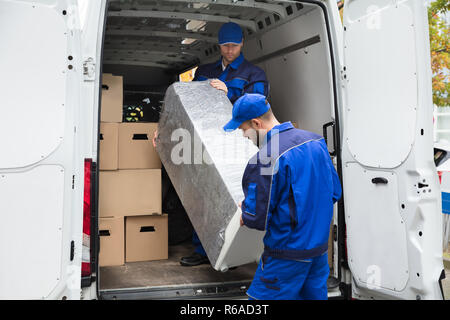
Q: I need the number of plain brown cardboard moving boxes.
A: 6